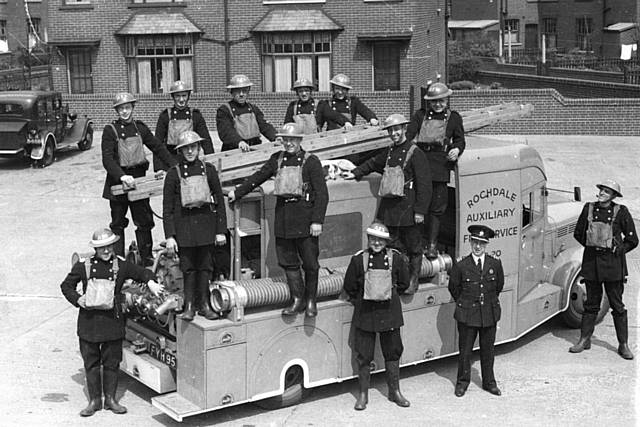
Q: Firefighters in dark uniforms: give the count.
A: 13